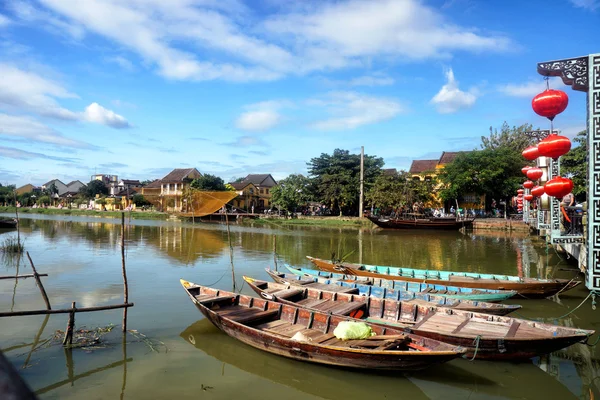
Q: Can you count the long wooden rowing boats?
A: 5